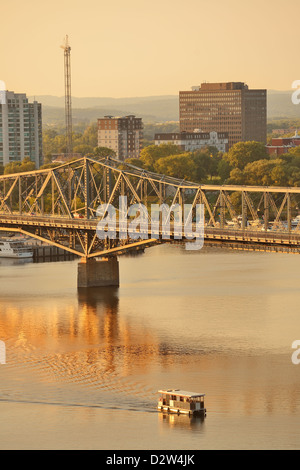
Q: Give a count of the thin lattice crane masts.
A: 1